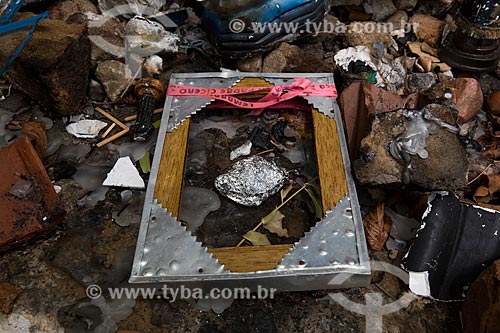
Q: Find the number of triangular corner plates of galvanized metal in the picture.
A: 4